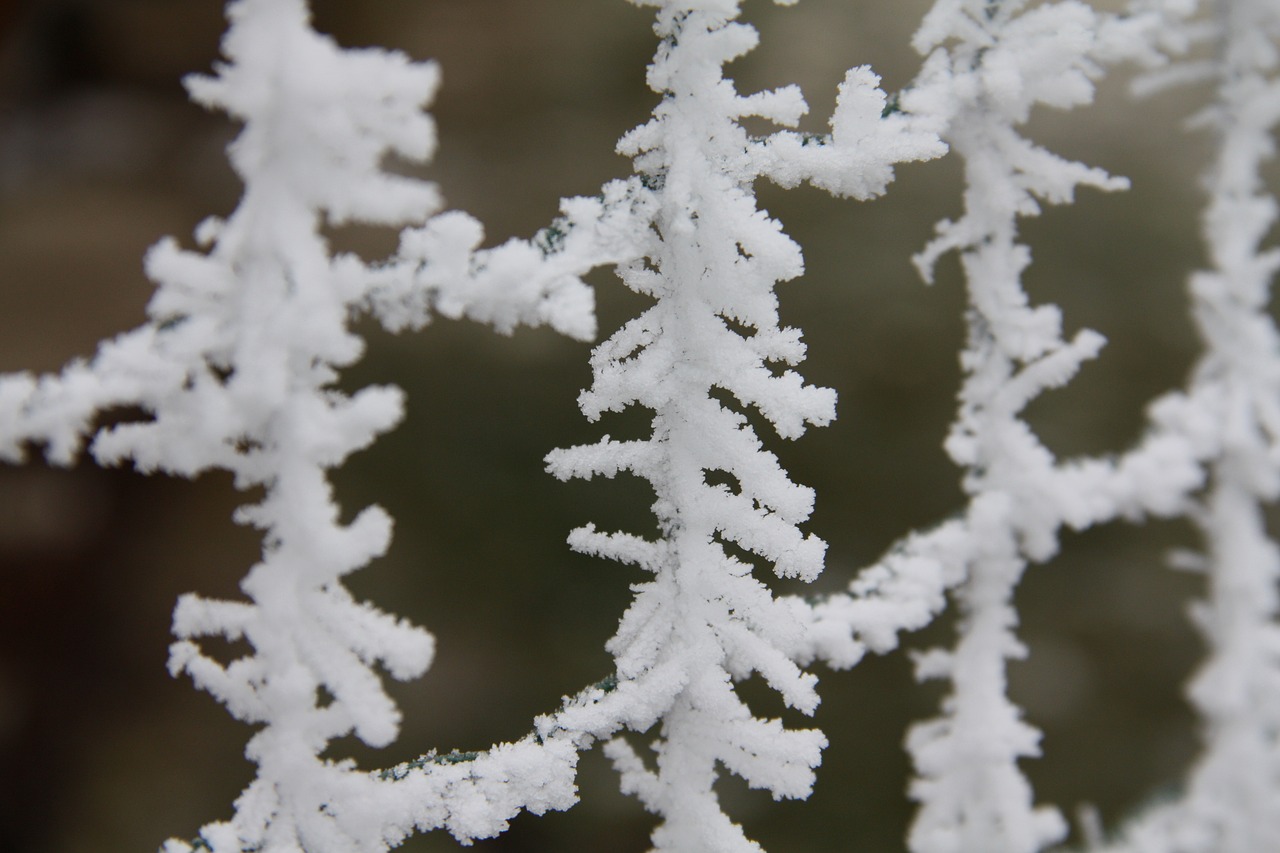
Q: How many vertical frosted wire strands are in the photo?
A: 4